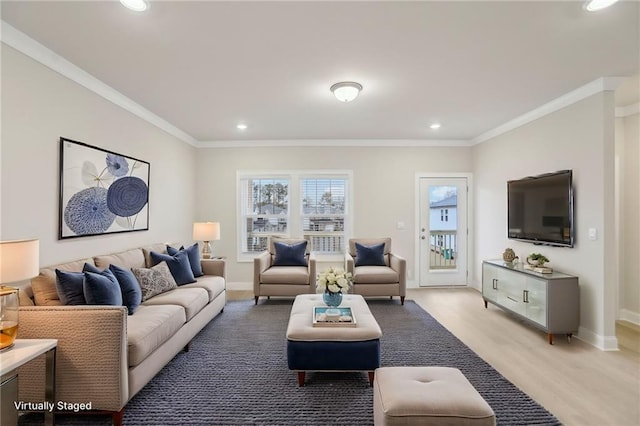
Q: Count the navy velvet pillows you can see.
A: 7